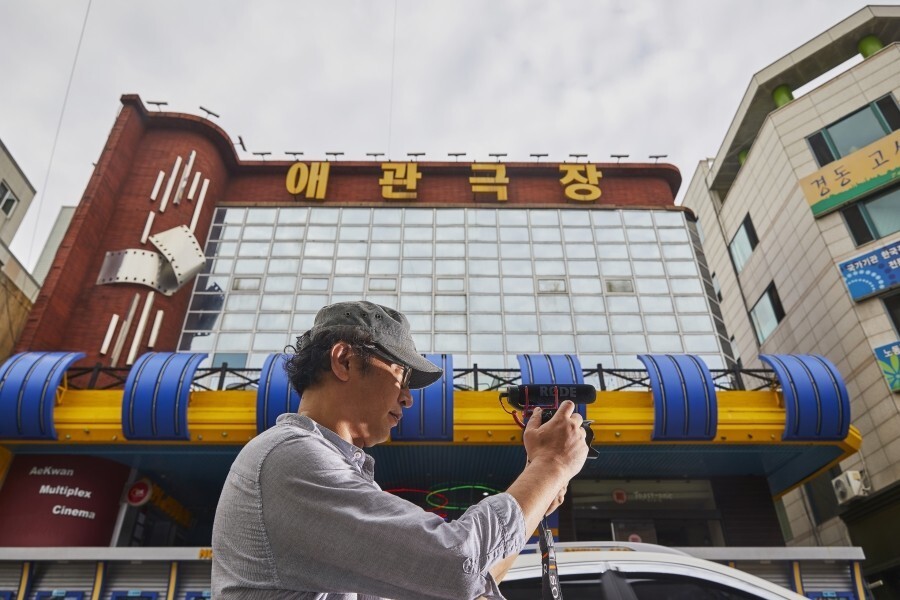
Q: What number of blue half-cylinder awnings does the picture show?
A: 7